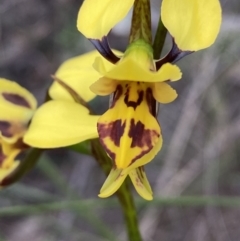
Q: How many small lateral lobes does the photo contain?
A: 2